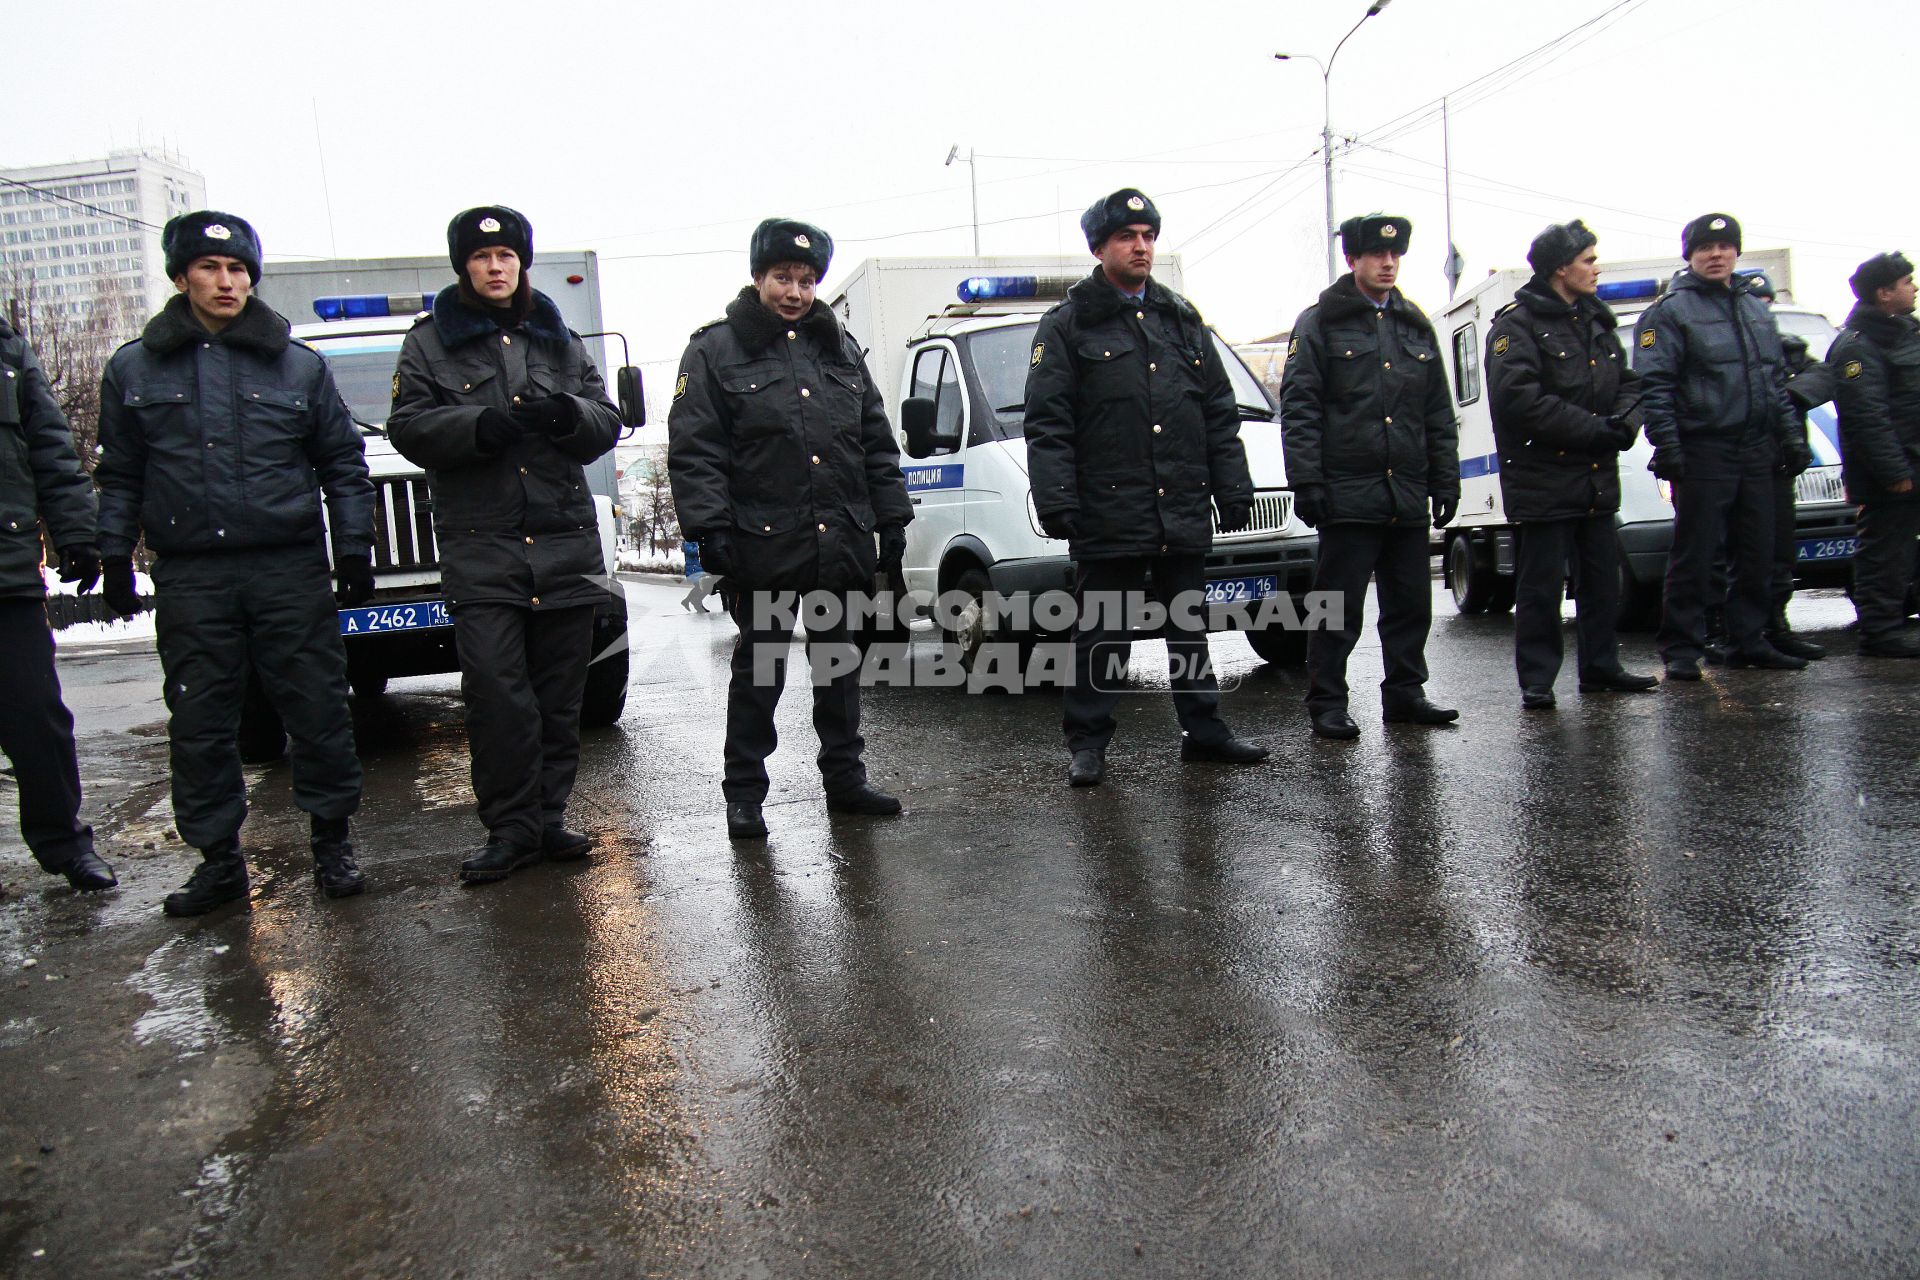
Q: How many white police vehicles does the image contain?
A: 3